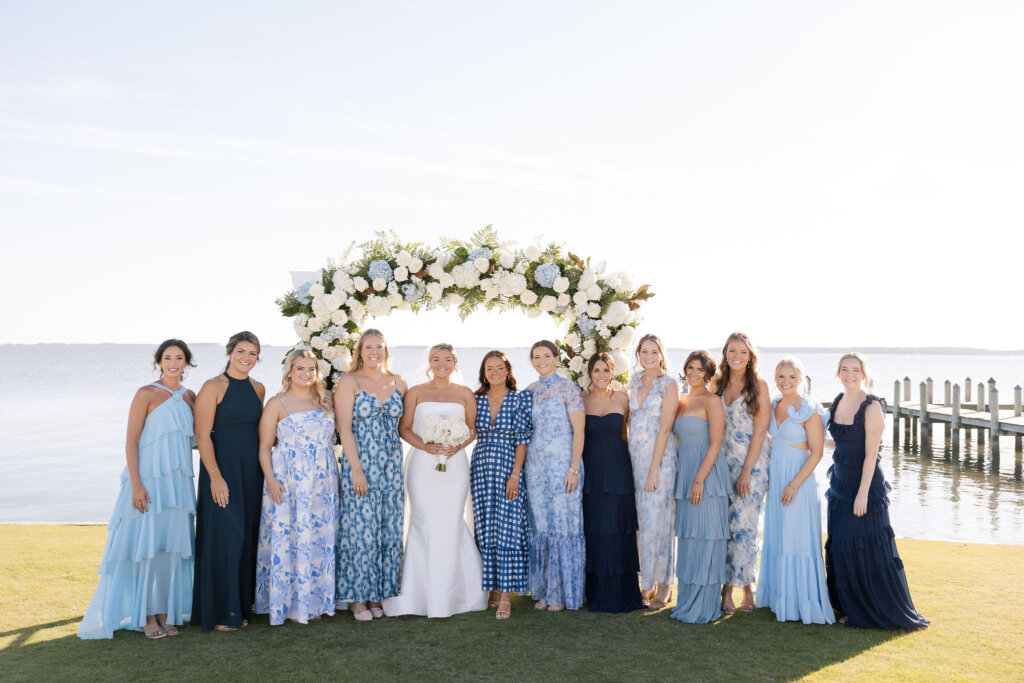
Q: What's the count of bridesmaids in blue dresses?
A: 12